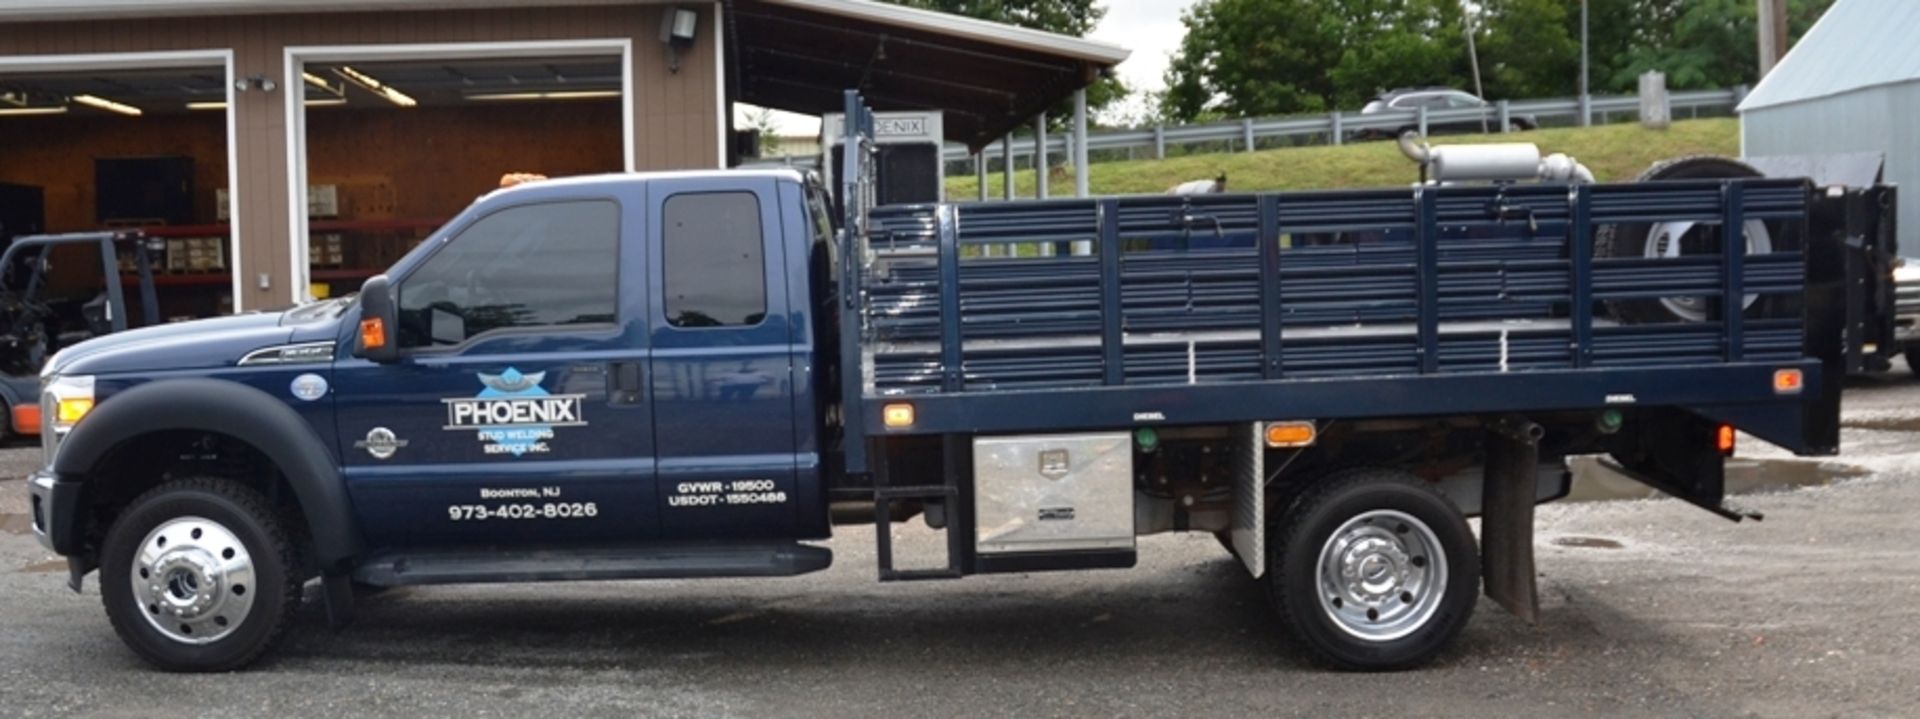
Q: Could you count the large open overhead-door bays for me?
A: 2